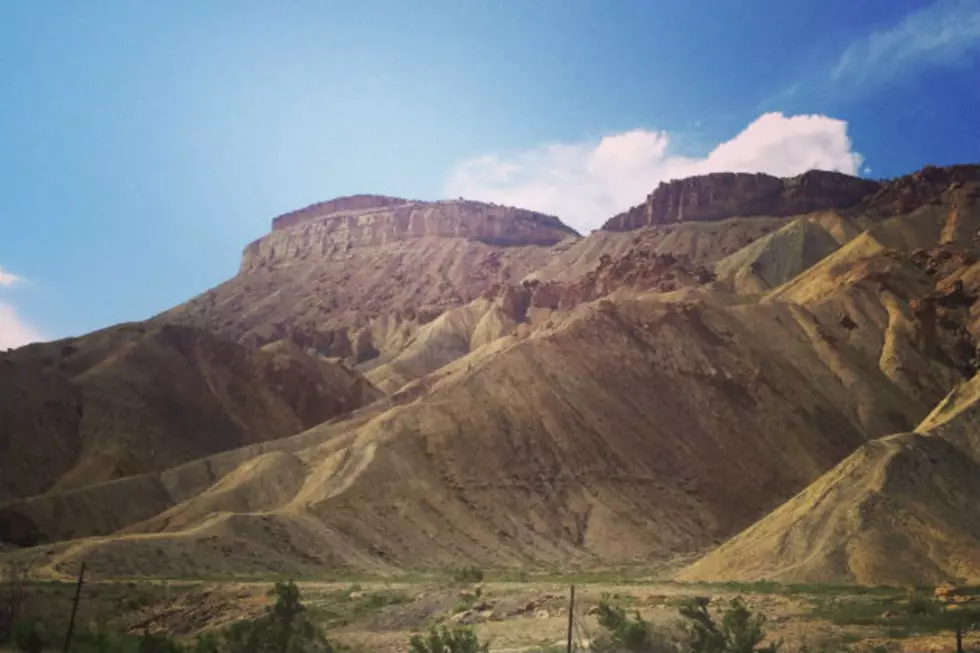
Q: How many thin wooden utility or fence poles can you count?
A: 3